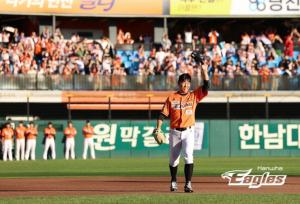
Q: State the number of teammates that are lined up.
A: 6